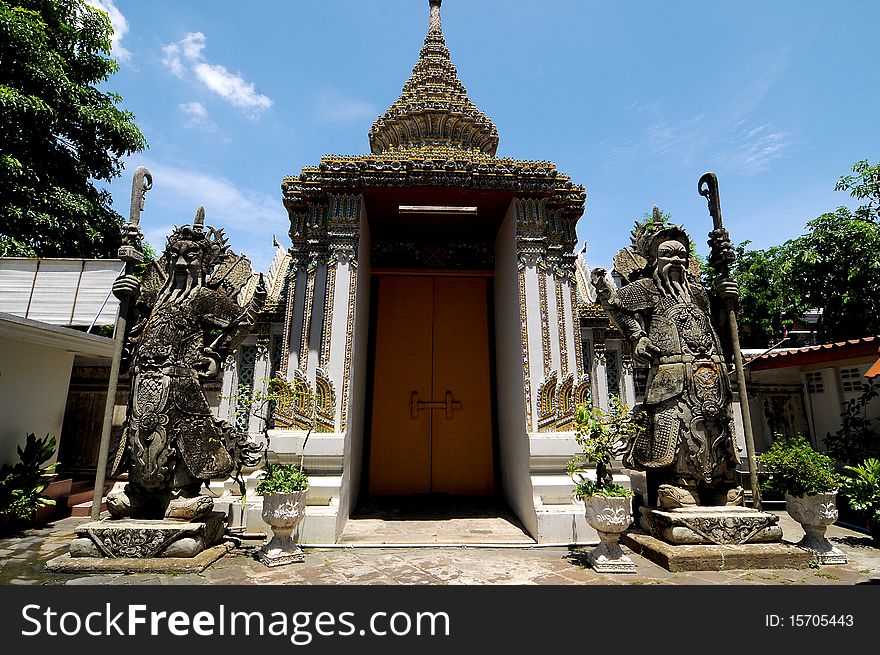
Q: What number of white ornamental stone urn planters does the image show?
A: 3